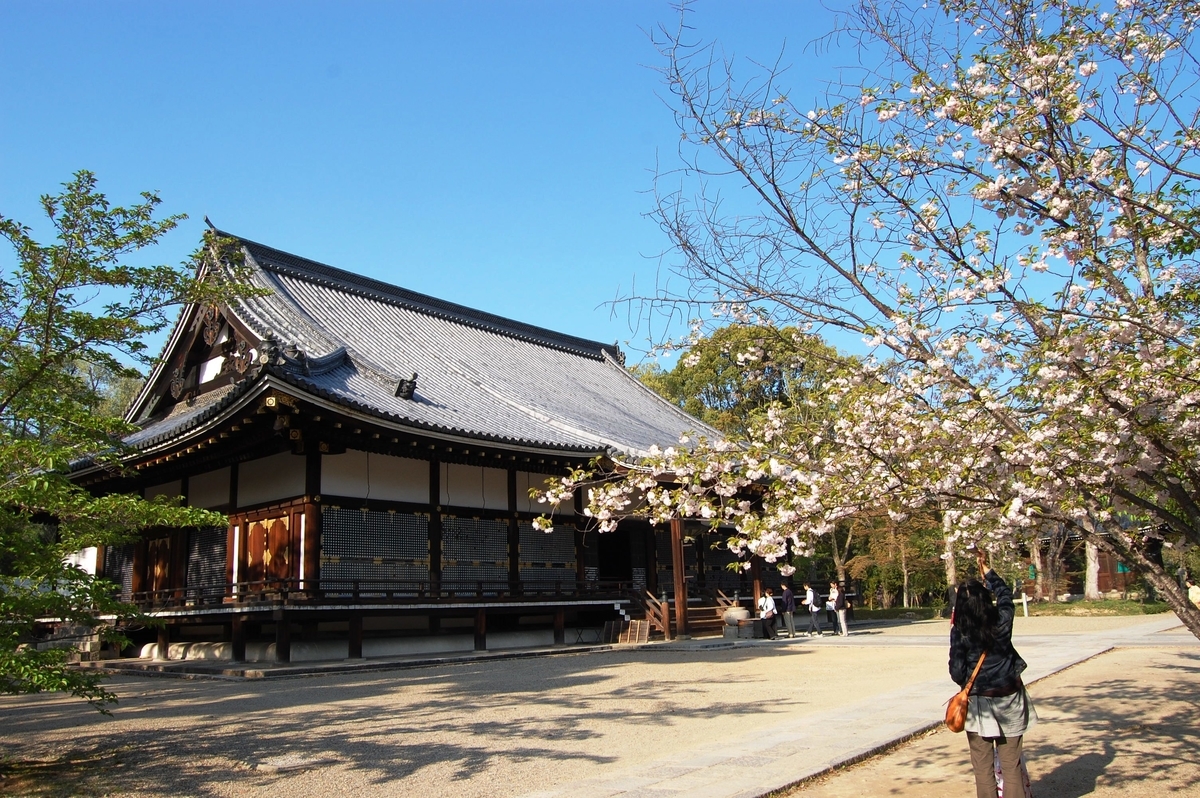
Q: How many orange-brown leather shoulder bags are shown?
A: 1